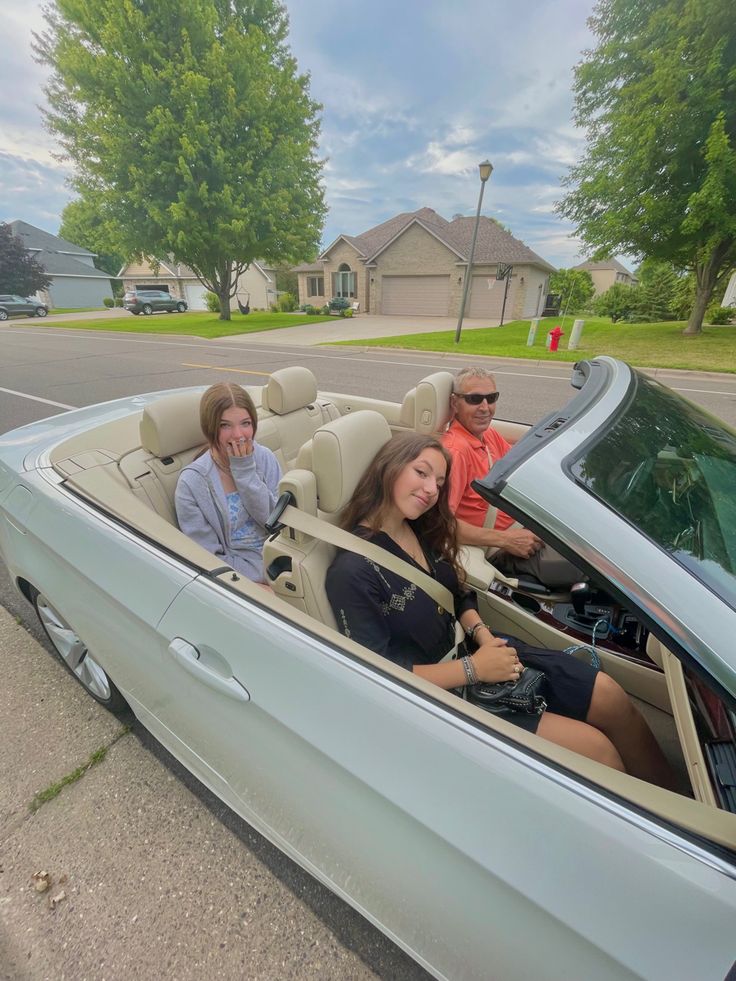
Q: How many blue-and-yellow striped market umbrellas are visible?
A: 0